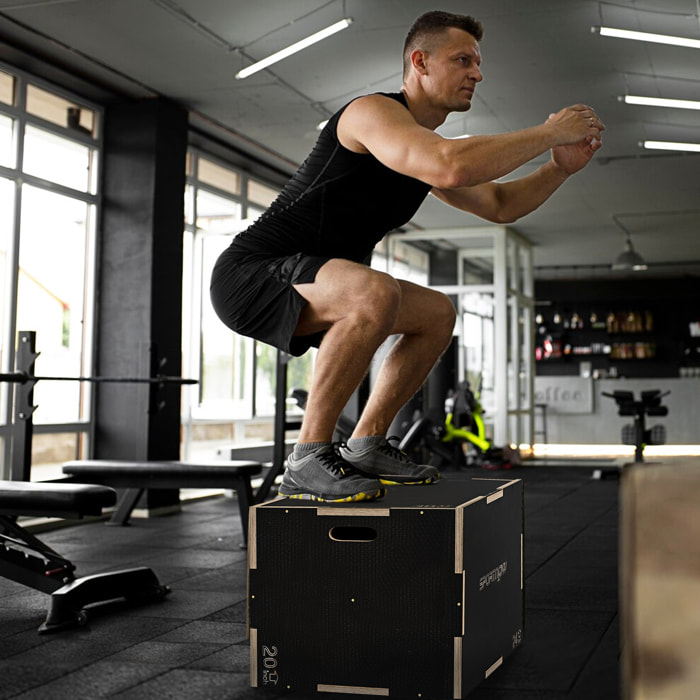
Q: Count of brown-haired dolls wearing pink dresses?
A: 0